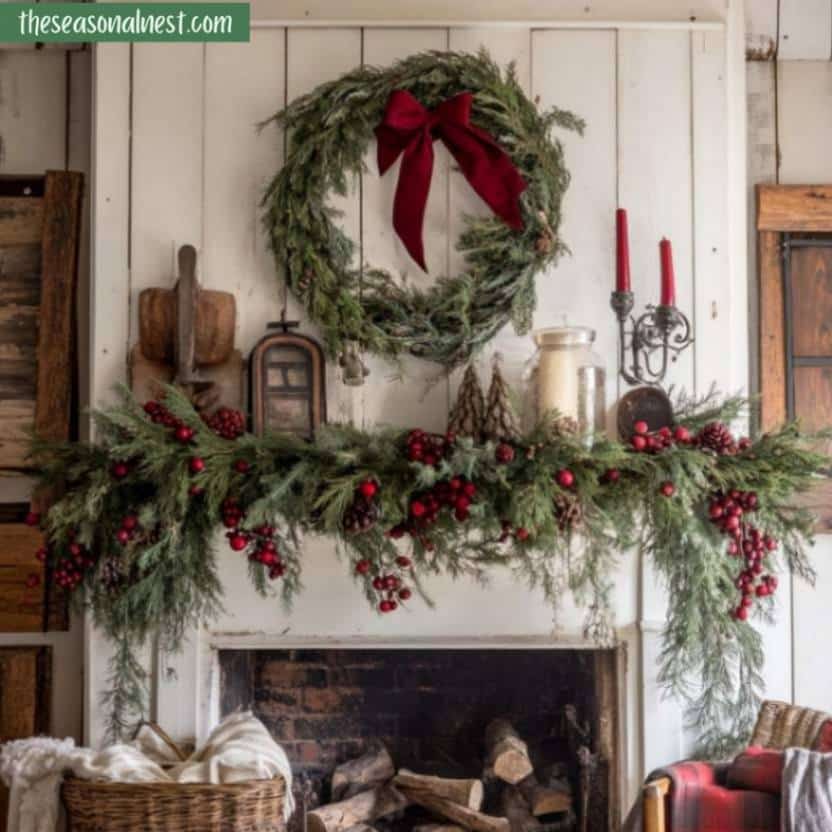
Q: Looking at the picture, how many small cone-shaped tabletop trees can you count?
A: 2